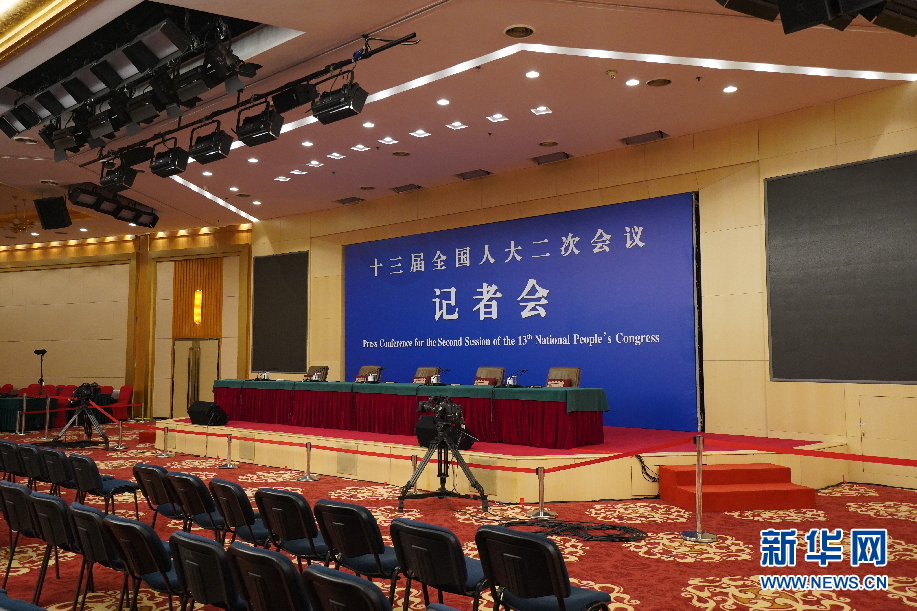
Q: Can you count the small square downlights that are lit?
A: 10